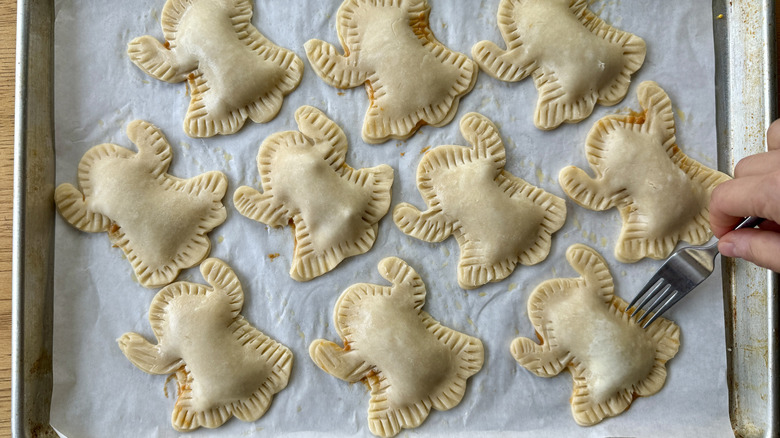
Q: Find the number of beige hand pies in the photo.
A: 10